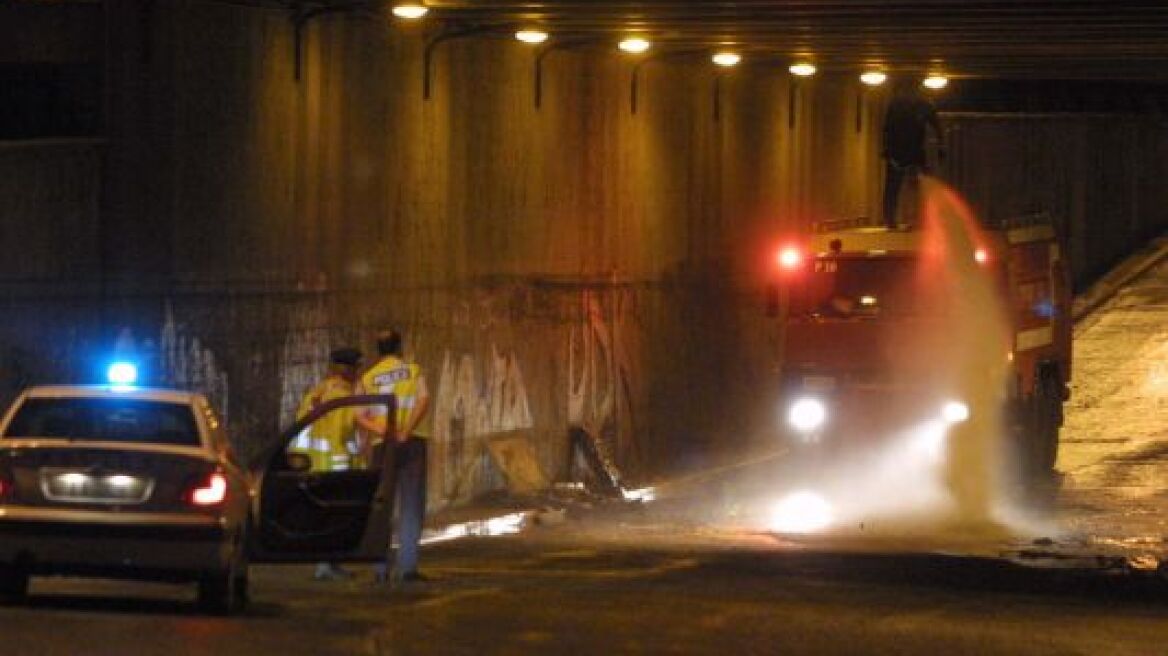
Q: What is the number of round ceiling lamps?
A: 7